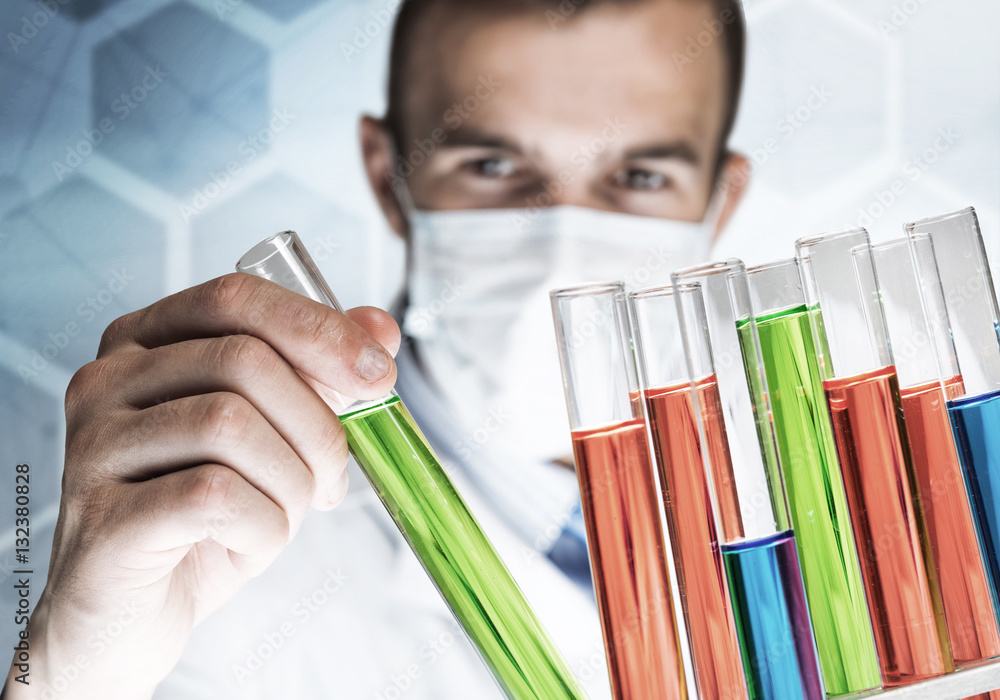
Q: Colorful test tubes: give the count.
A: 8